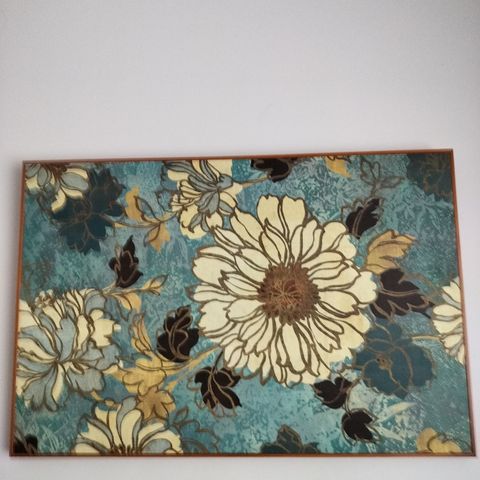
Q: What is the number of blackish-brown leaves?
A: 9